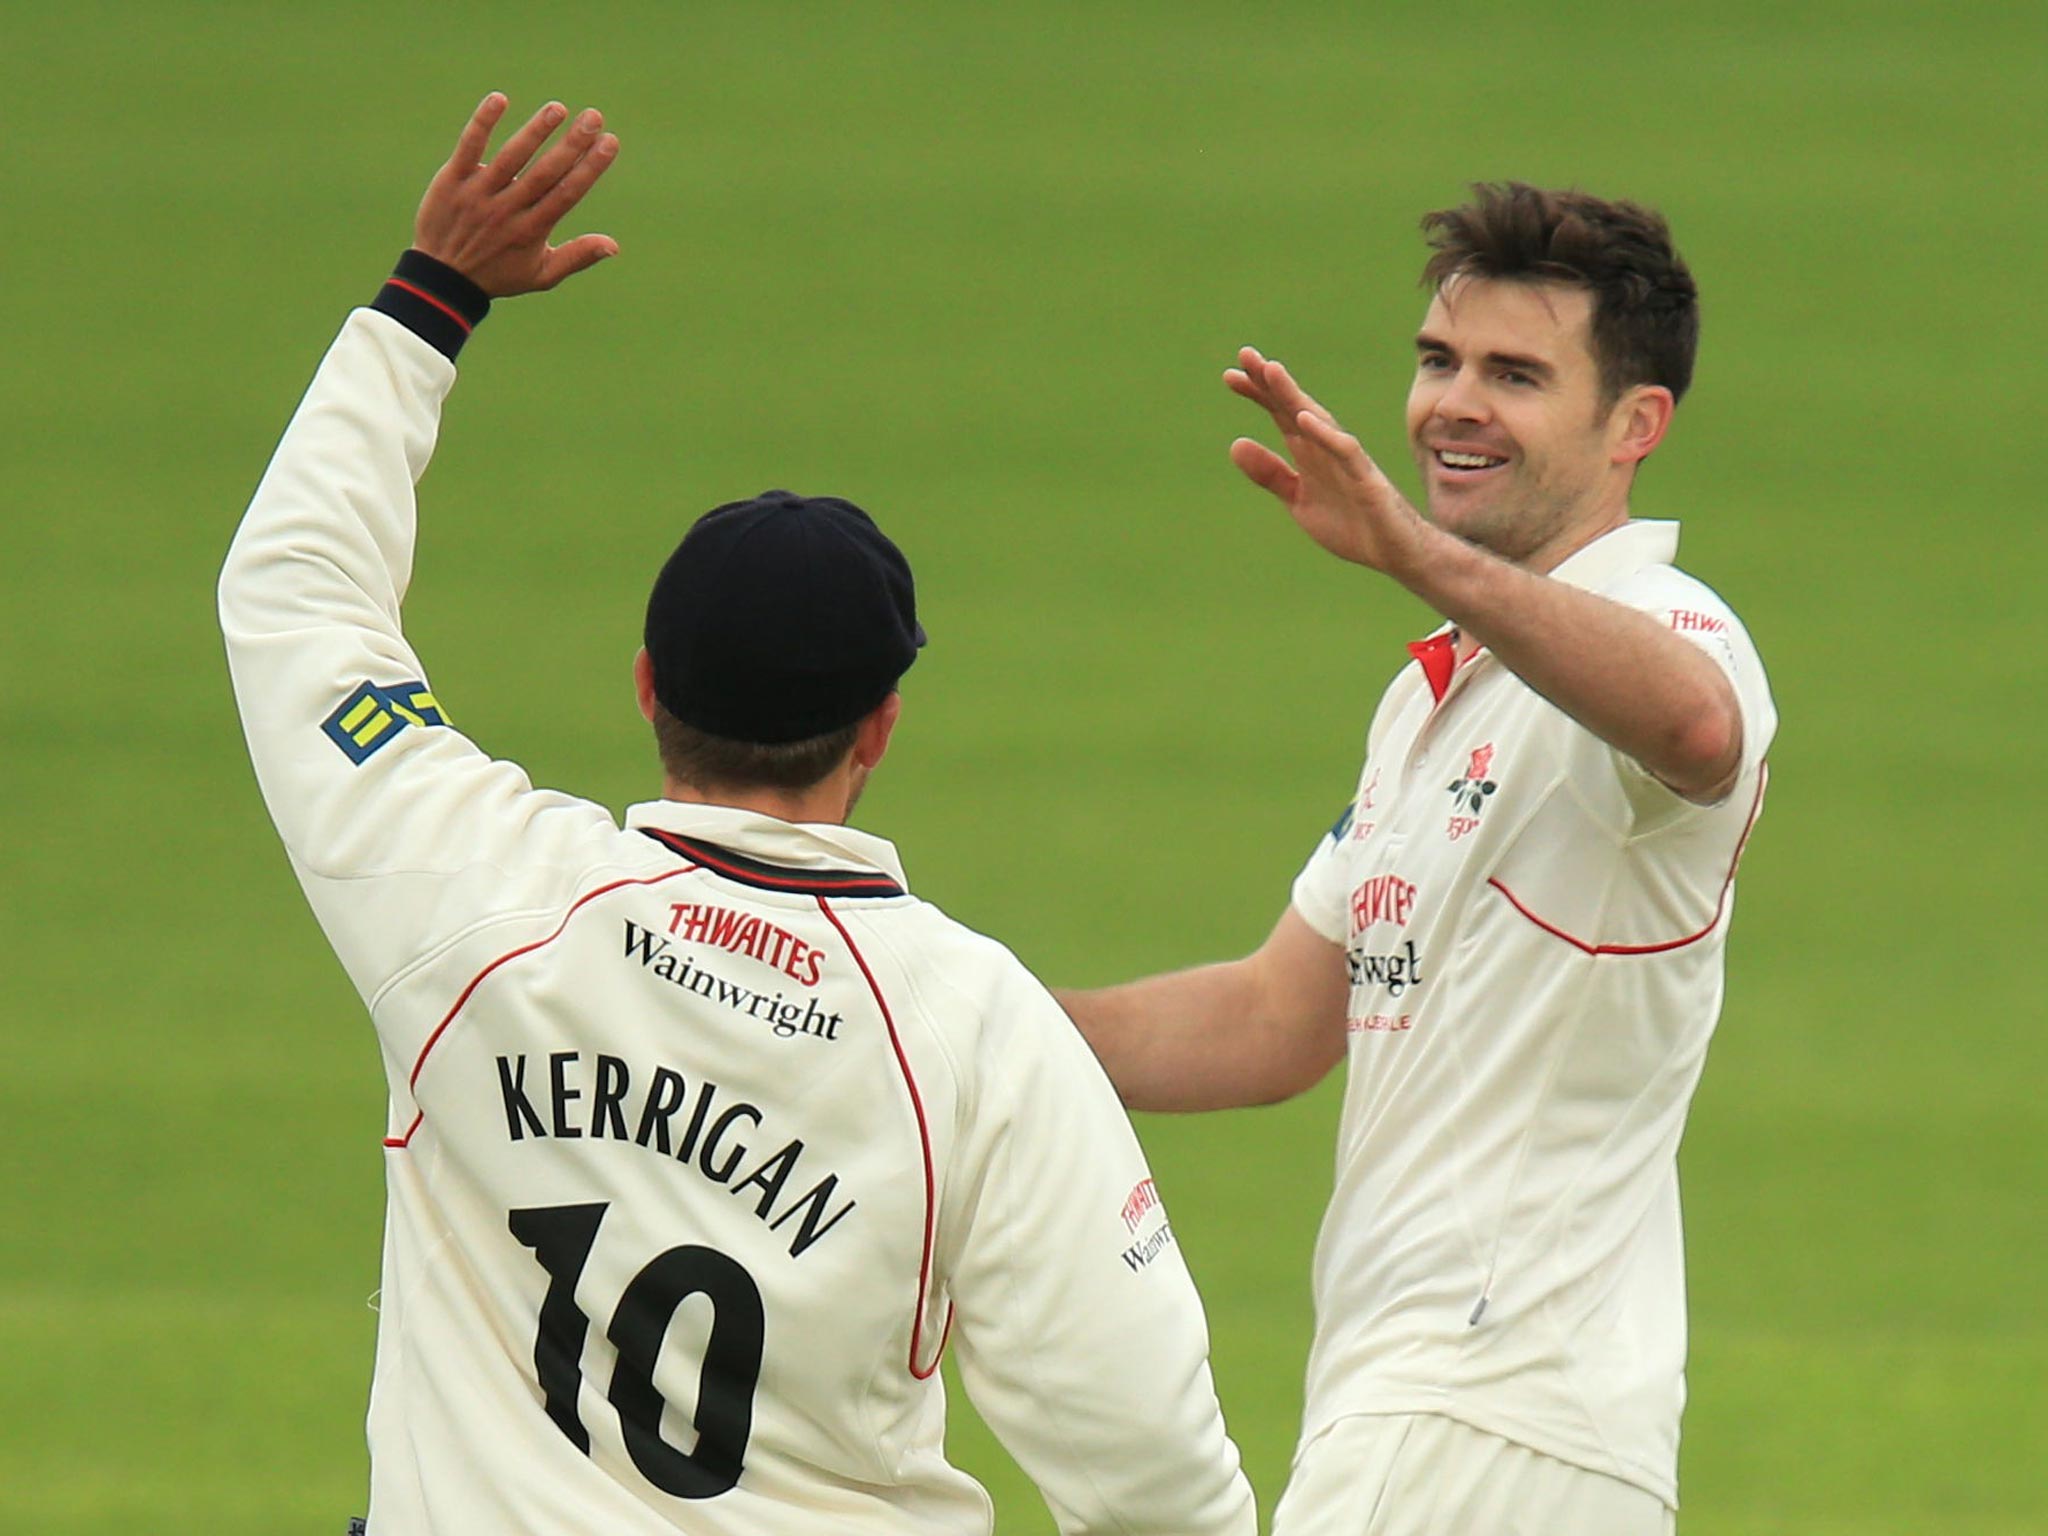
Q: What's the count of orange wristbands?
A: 0